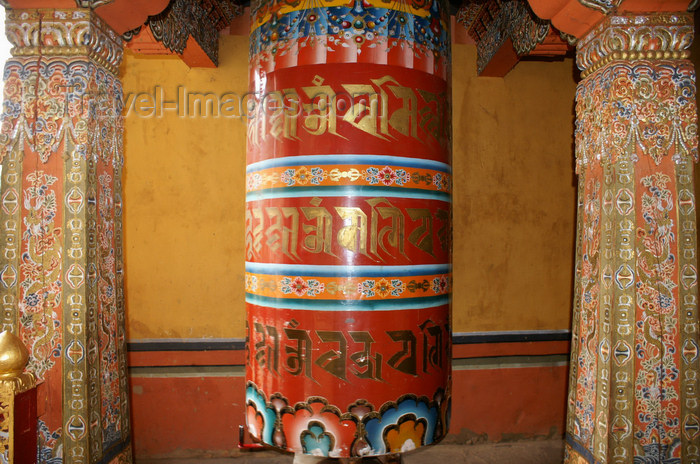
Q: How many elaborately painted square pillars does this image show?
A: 2